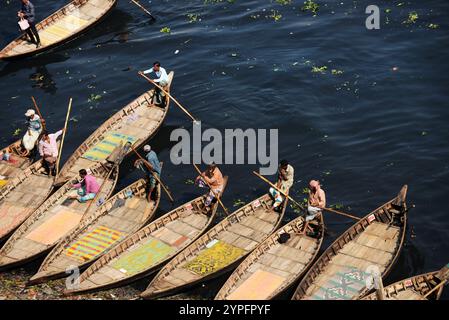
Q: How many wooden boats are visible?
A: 11